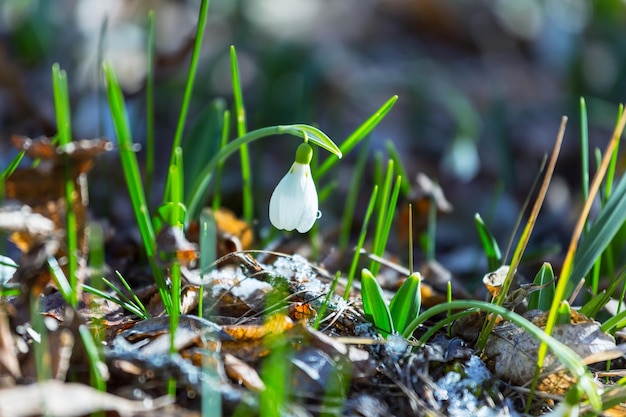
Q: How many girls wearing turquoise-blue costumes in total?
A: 0